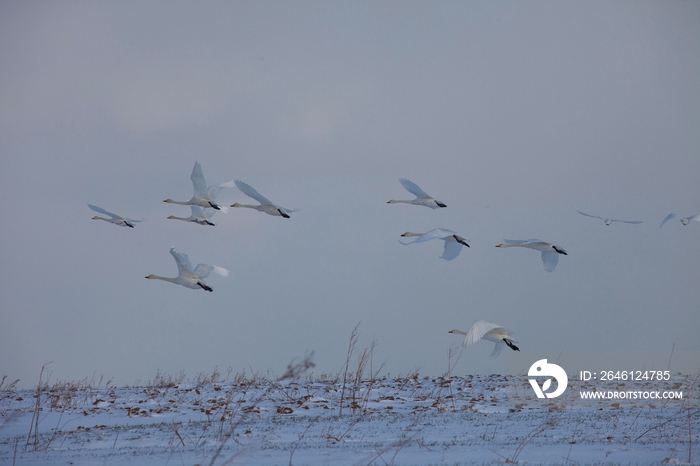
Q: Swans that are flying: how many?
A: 11